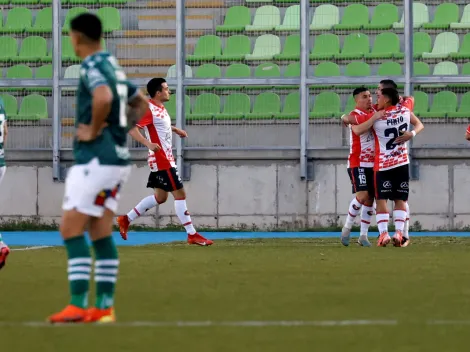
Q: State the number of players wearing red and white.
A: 4